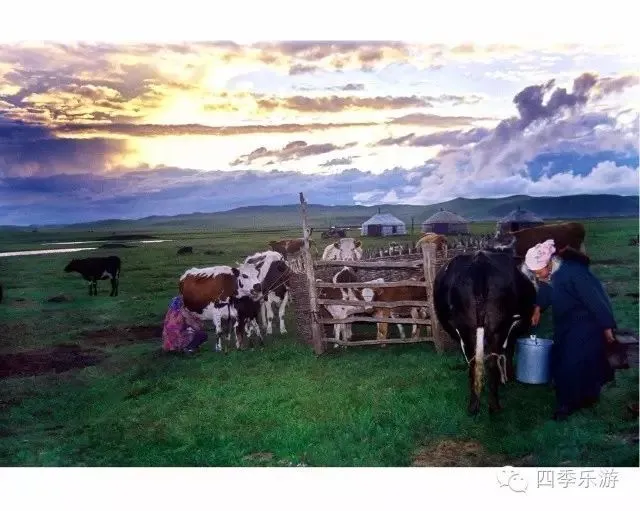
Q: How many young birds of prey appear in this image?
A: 0